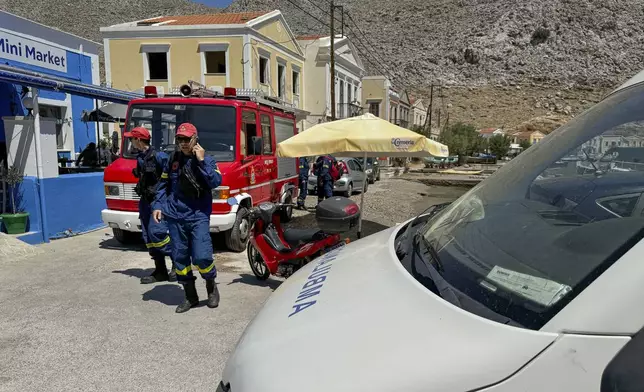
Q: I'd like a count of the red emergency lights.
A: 2